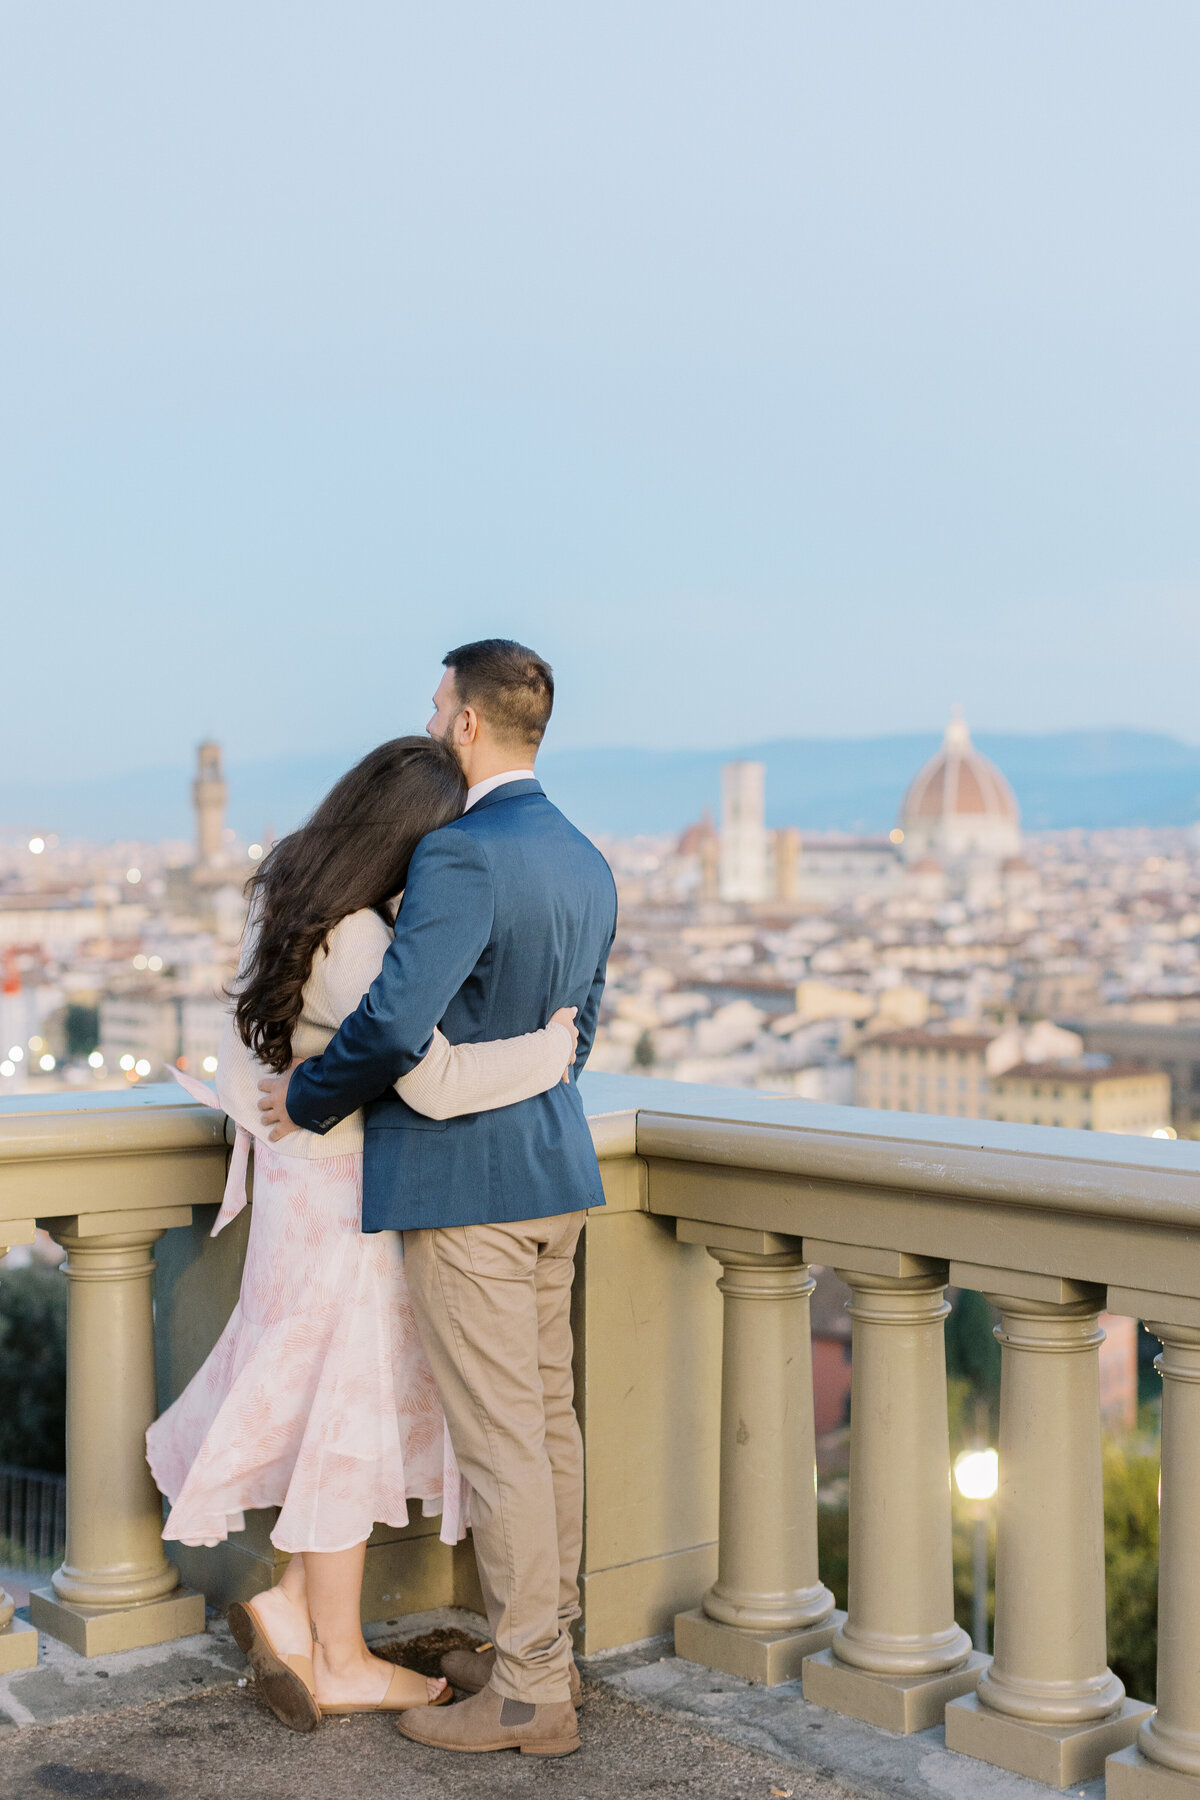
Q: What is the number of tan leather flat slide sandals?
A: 2